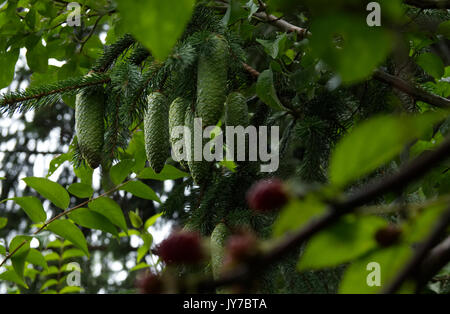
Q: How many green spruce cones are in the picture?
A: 7